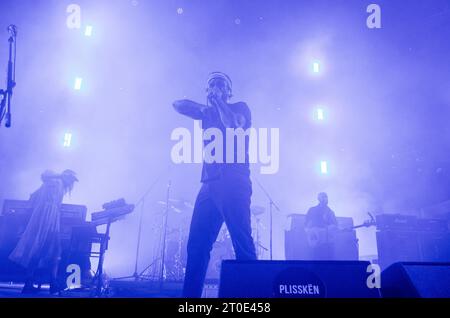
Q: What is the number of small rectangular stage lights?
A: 6